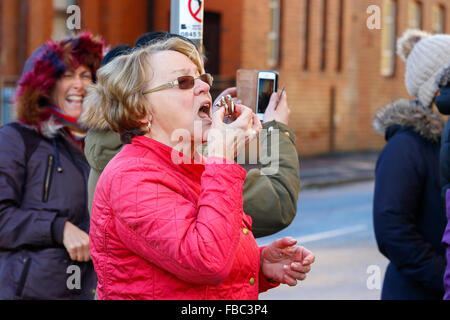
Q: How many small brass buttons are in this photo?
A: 2